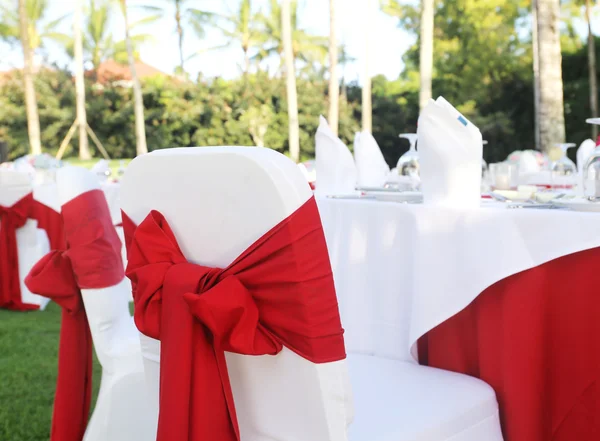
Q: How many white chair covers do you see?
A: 3